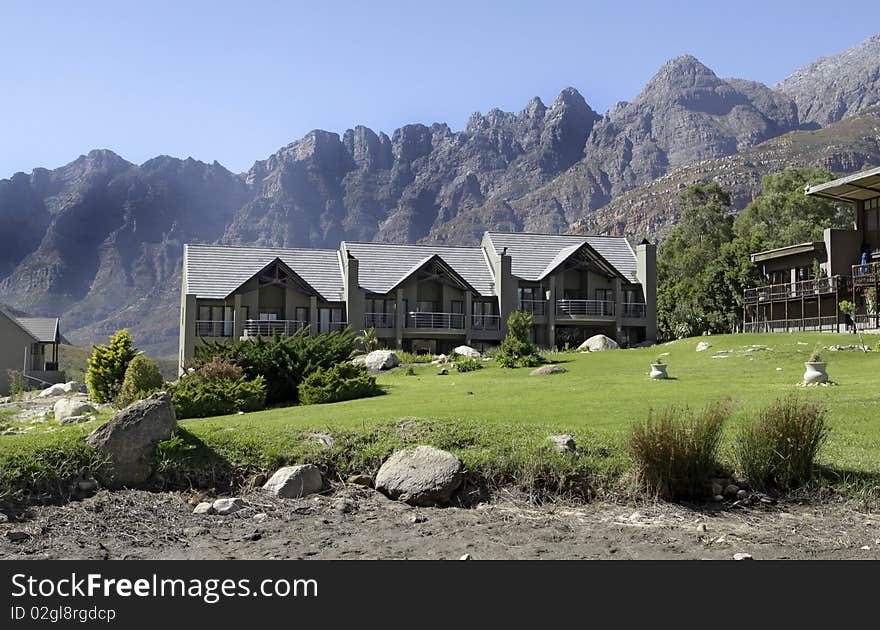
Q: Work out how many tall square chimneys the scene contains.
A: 3